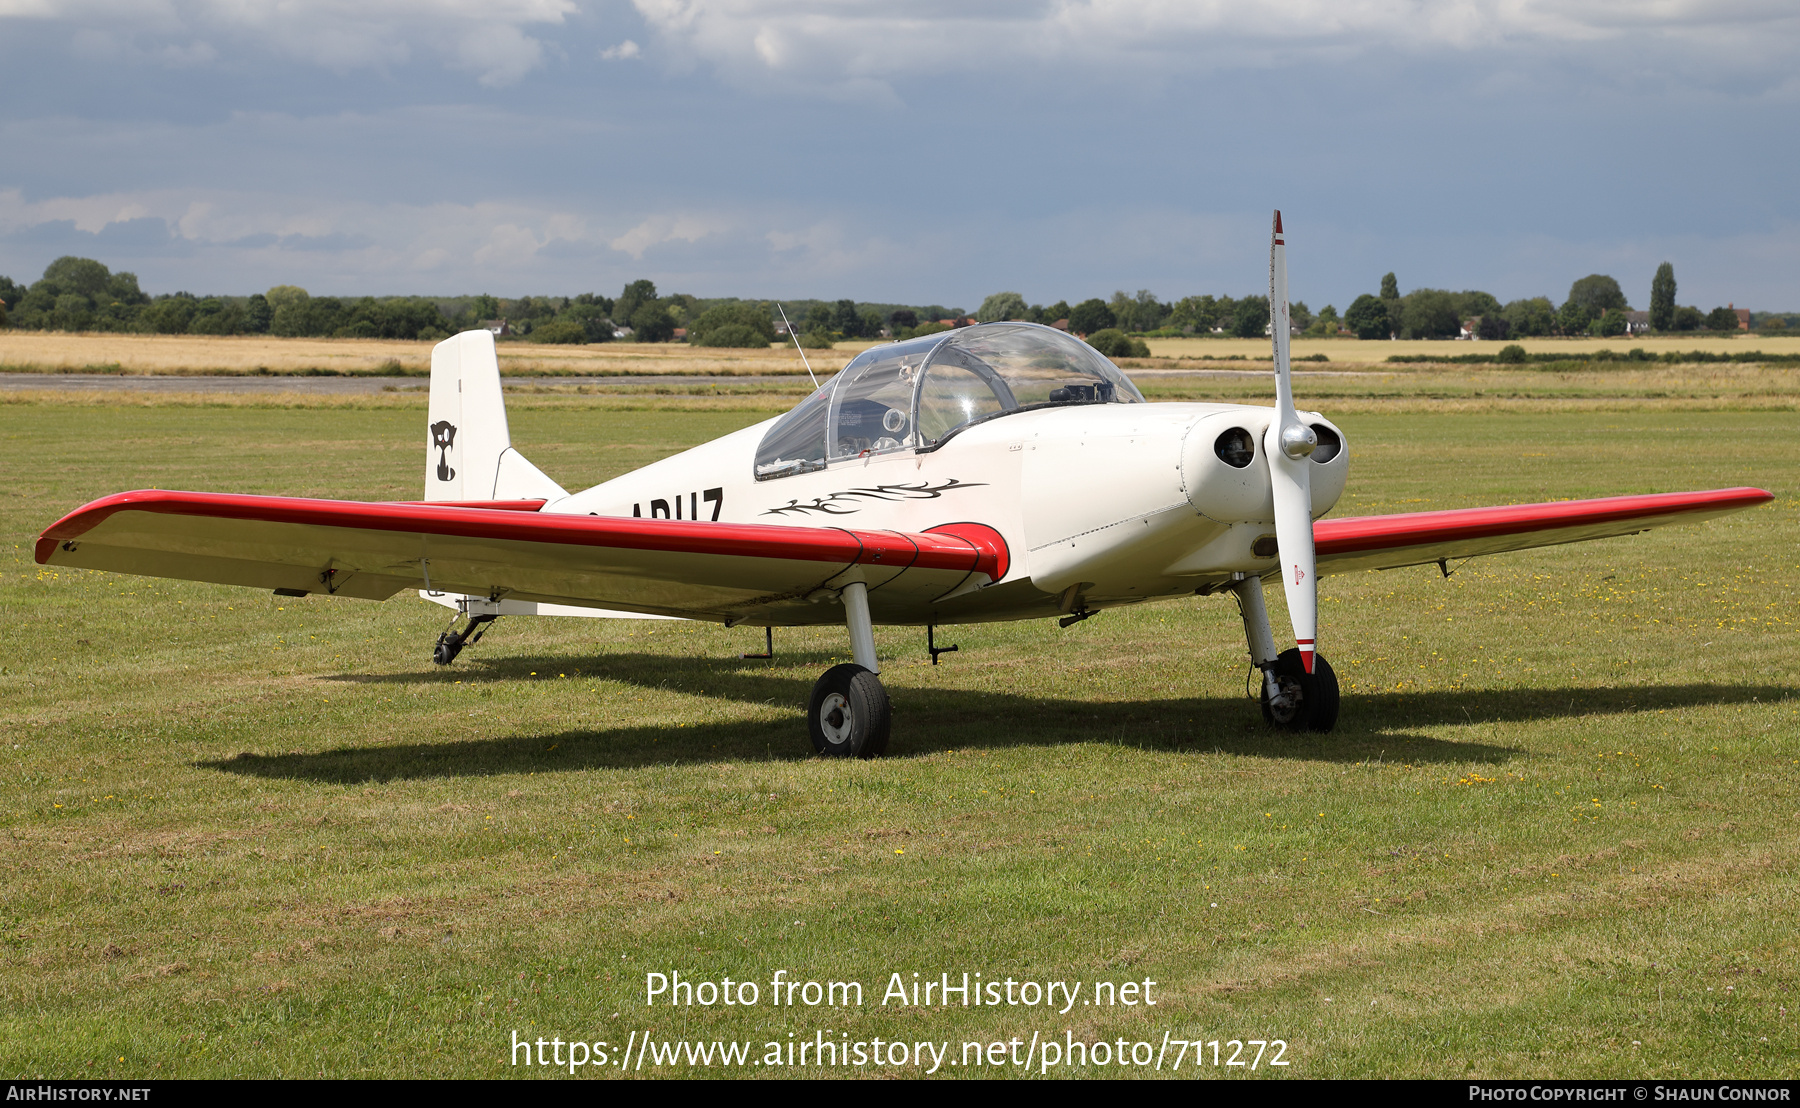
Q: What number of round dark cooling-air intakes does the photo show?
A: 2